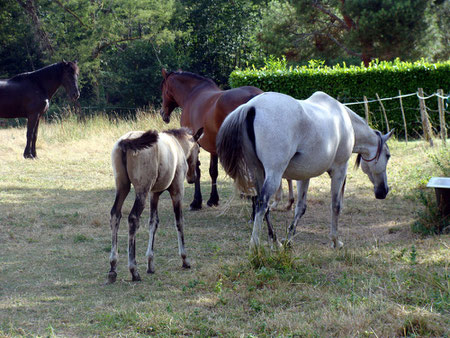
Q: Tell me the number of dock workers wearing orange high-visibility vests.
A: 0